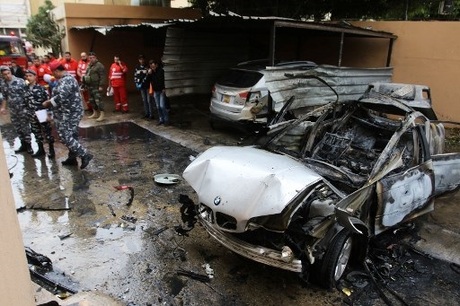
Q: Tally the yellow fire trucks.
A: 0